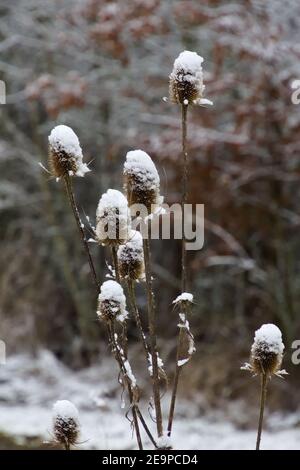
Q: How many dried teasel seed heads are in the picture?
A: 8